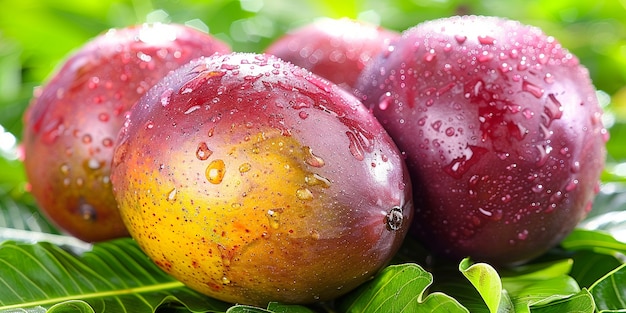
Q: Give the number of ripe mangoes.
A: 4